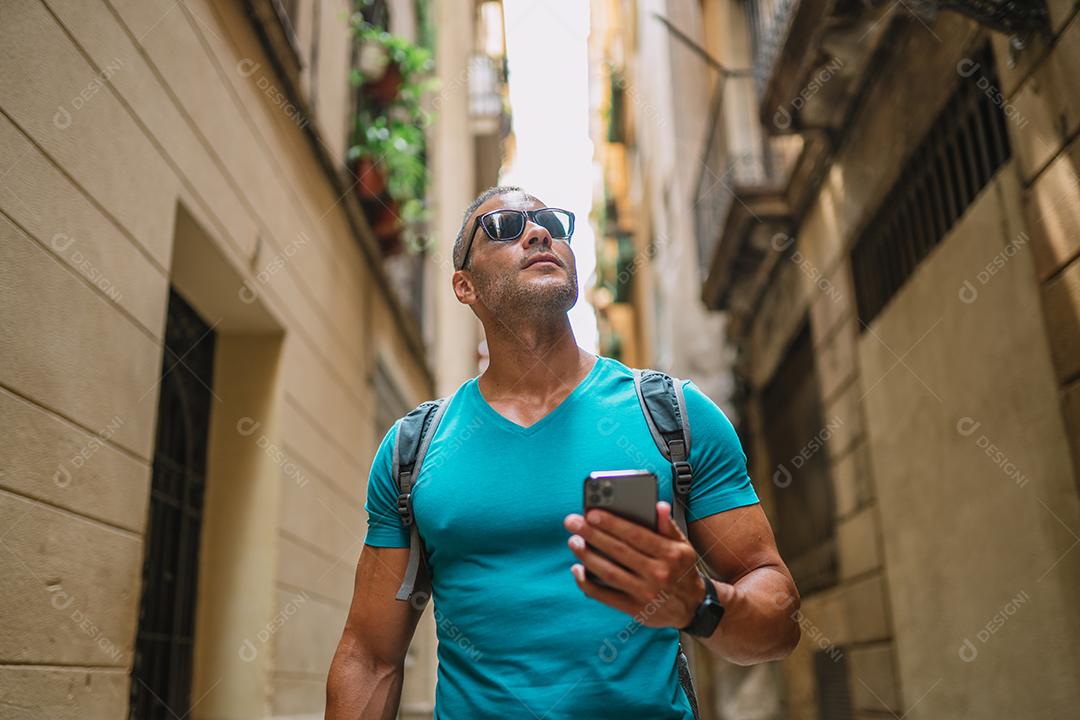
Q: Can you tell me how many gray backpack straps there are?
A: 2